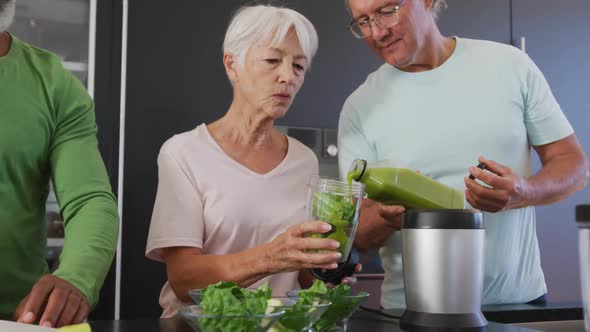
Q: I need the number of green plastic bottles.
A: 1